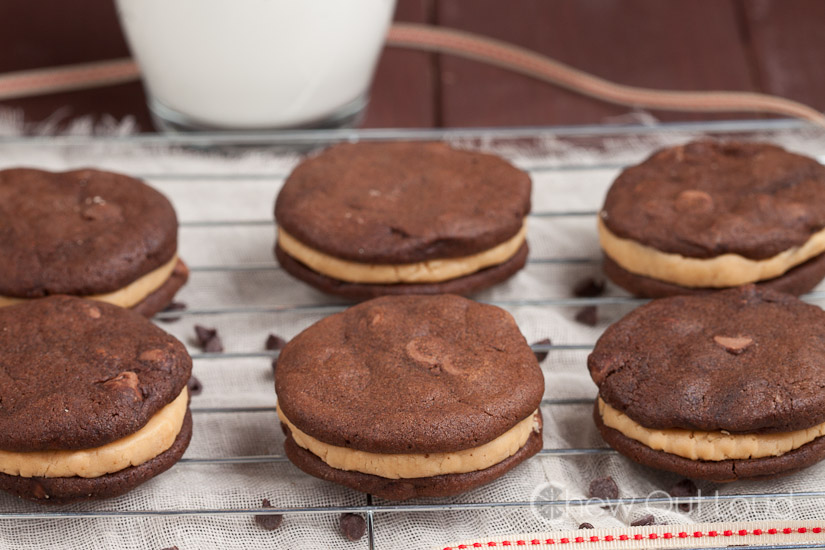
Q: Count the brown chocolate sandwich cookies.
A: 6